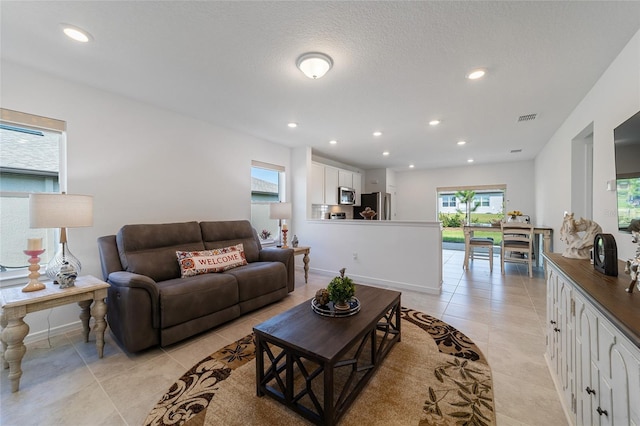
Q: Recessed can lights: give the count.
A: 10